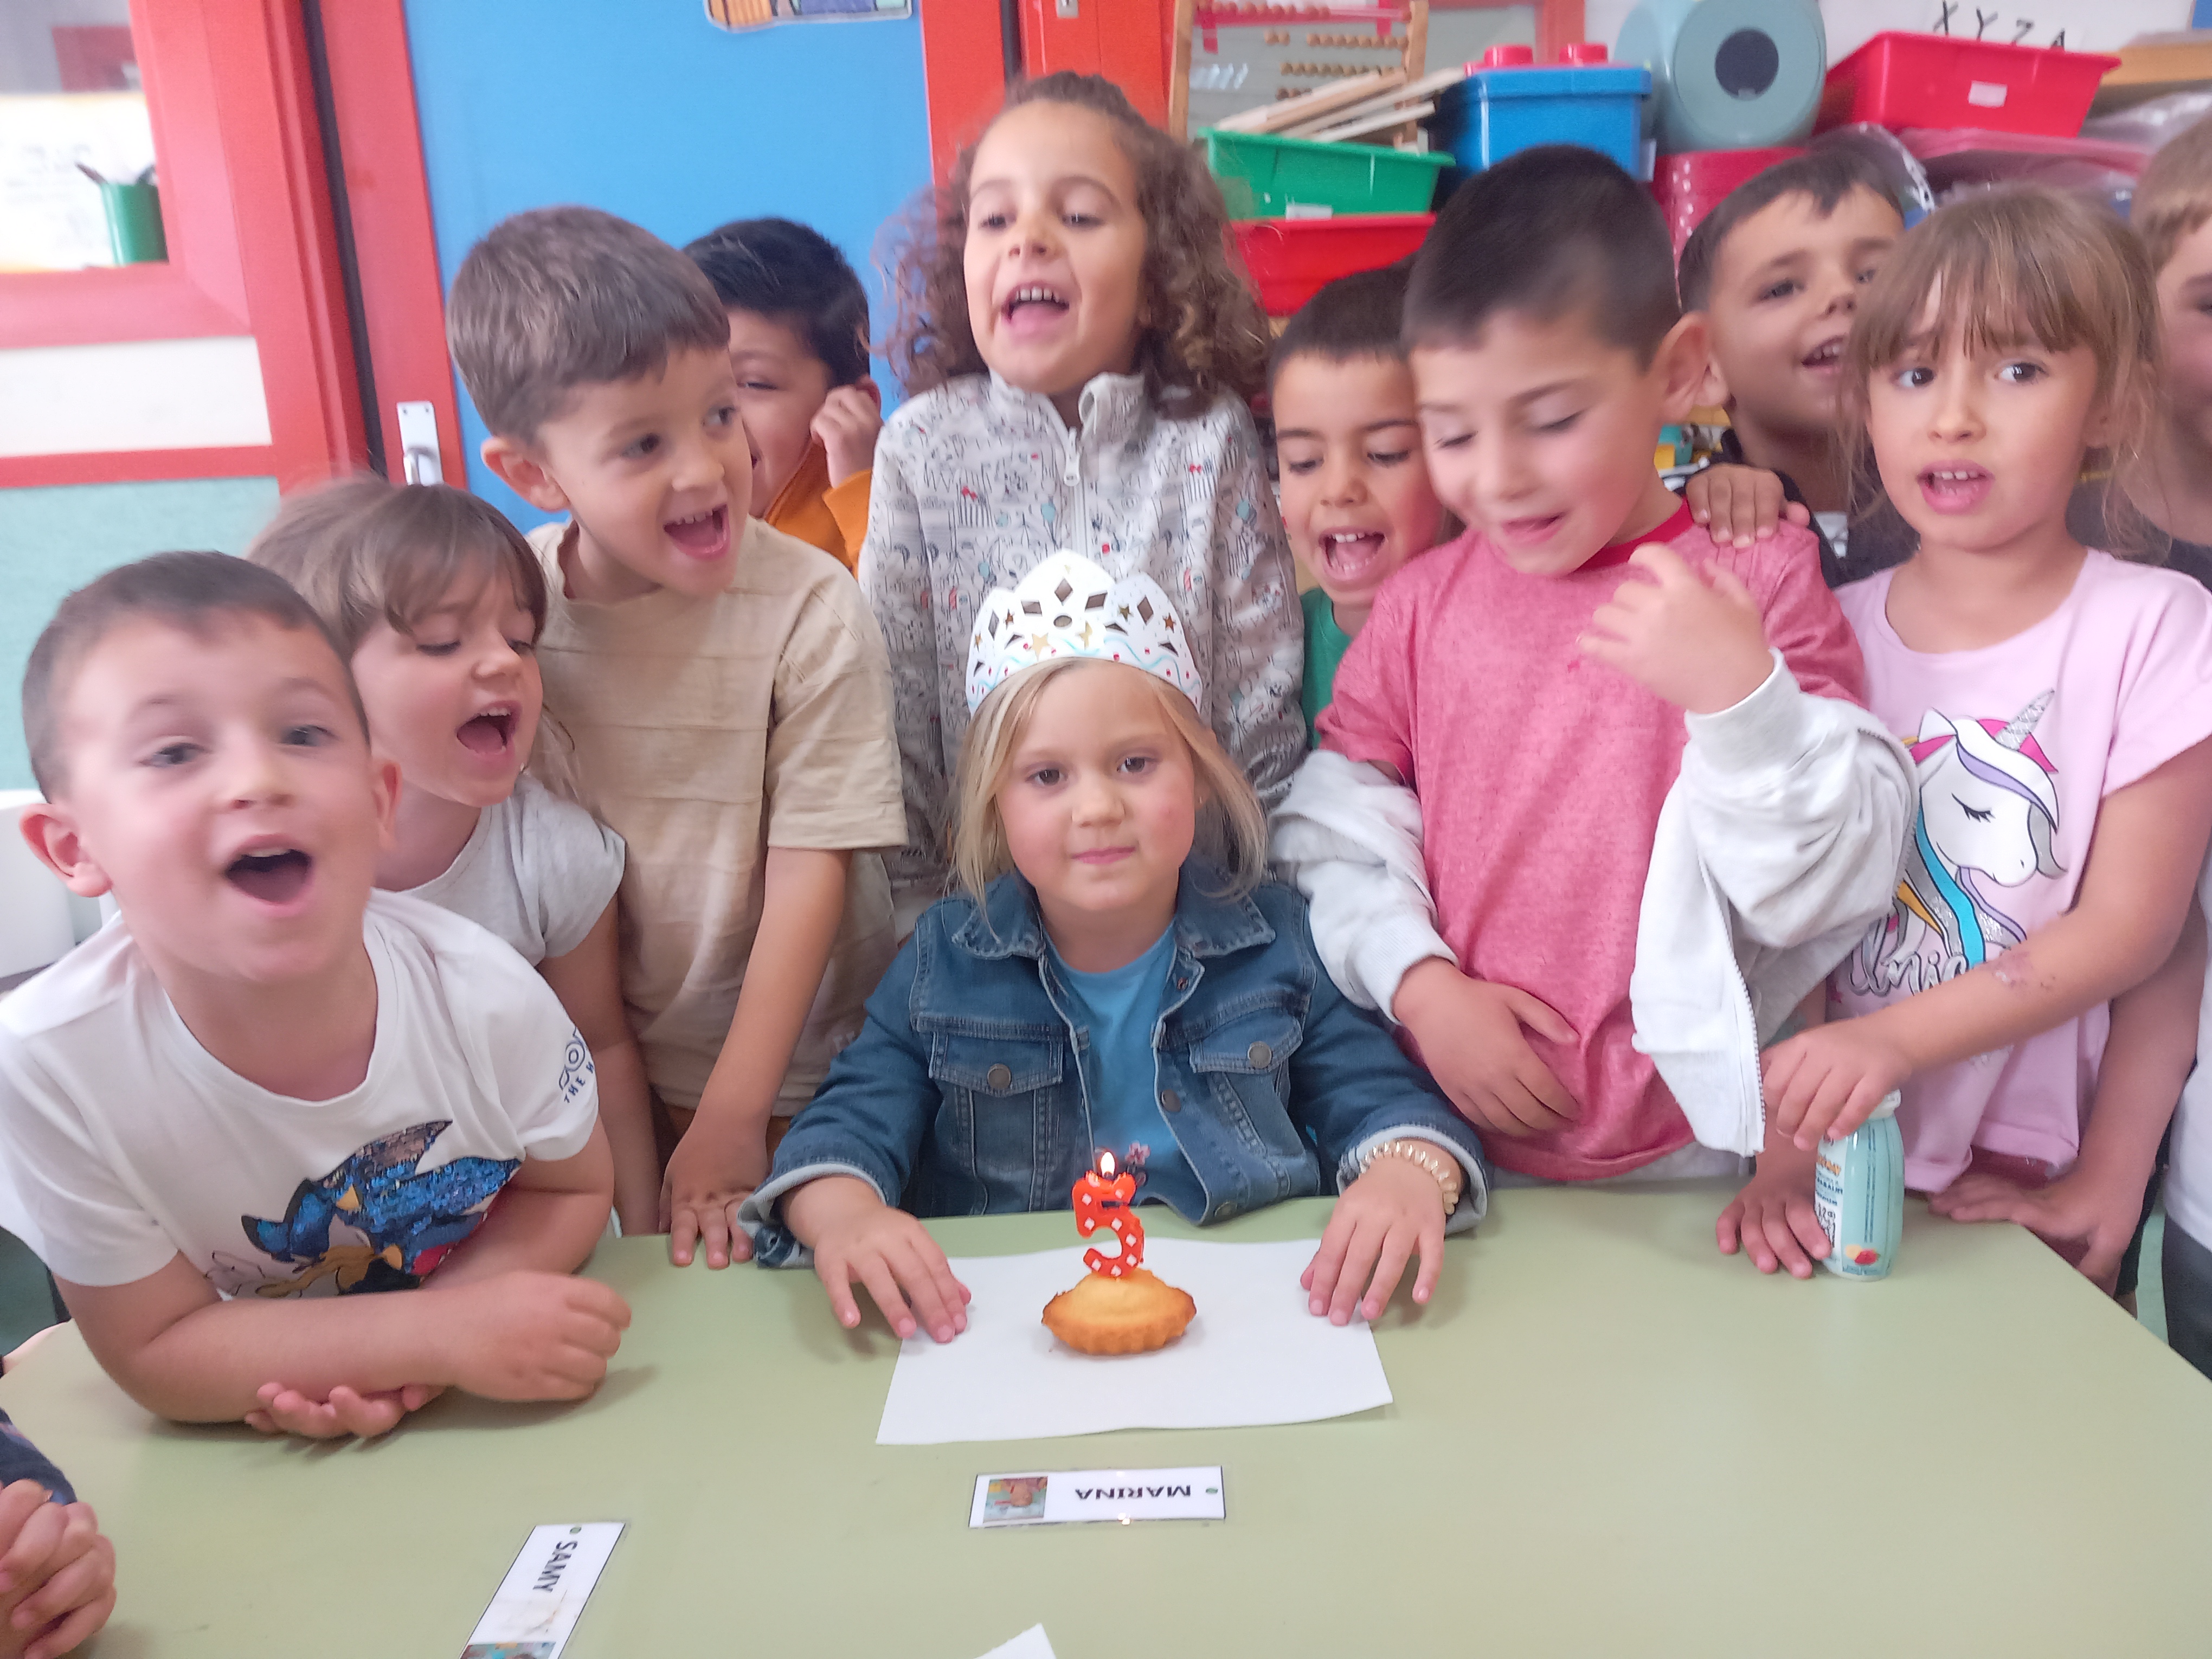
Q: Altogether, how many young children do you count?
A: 11